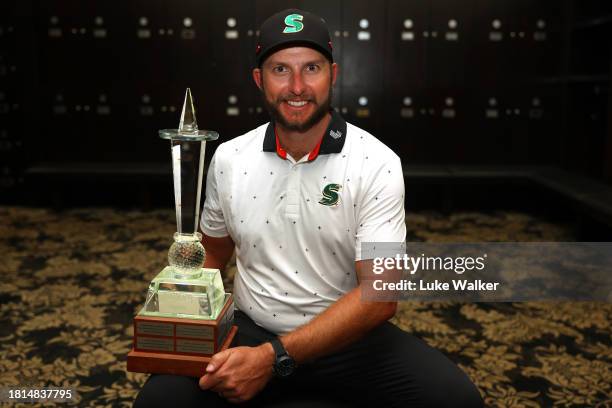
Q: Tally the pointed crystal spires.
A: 1